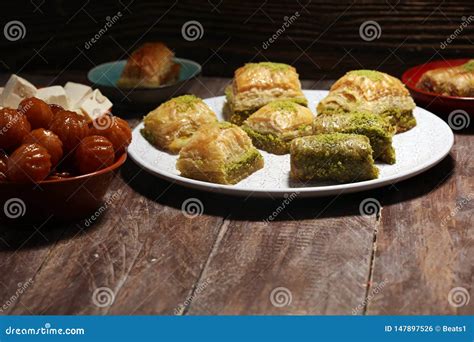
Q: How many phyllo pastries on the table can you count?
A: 9